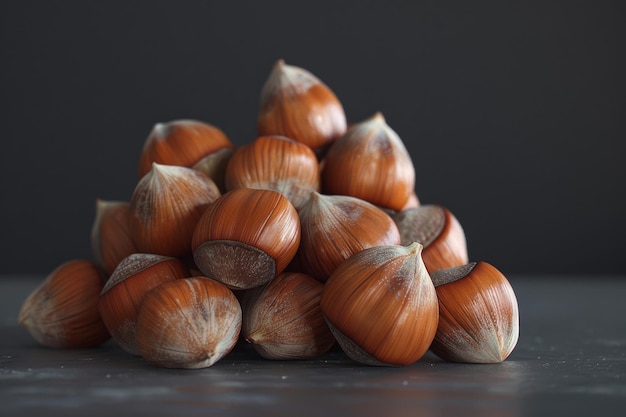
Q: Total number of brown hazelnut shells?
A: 15